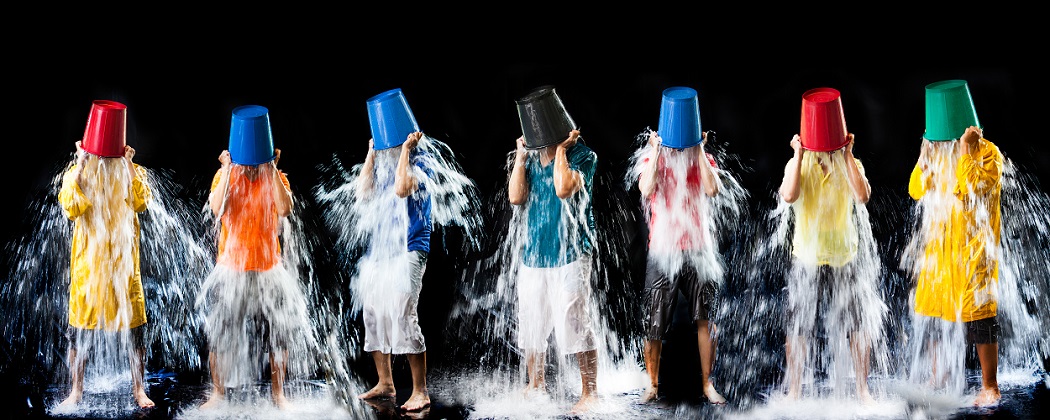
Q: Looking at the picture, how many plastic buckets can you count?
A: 7